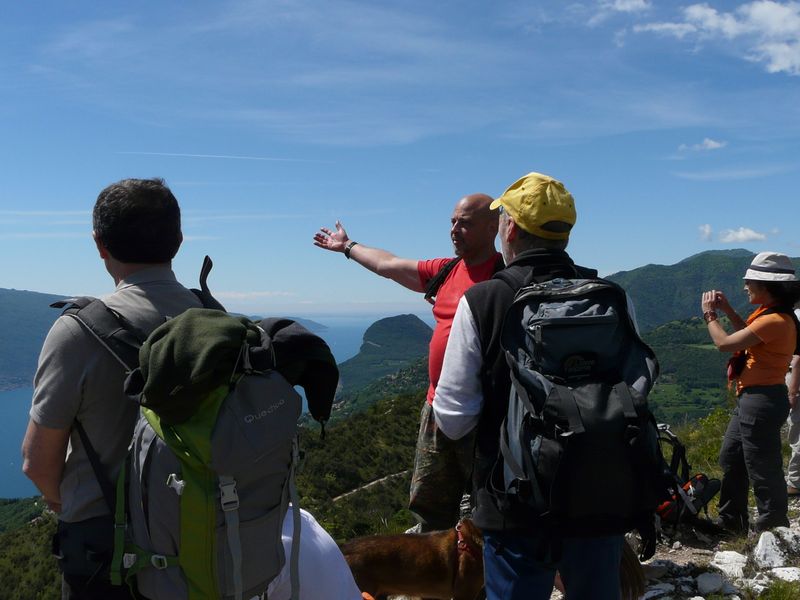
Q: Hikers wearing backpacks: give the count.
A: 3